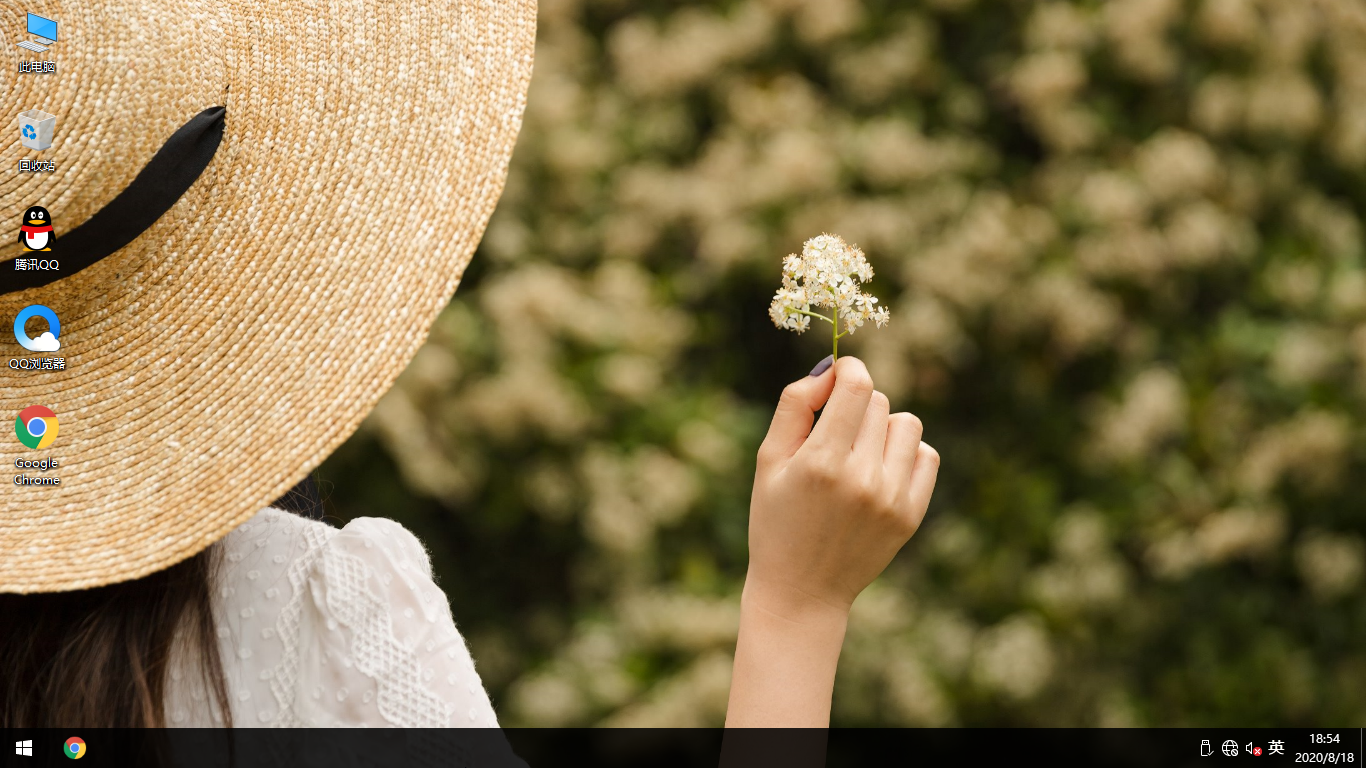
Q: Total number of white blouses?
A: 1